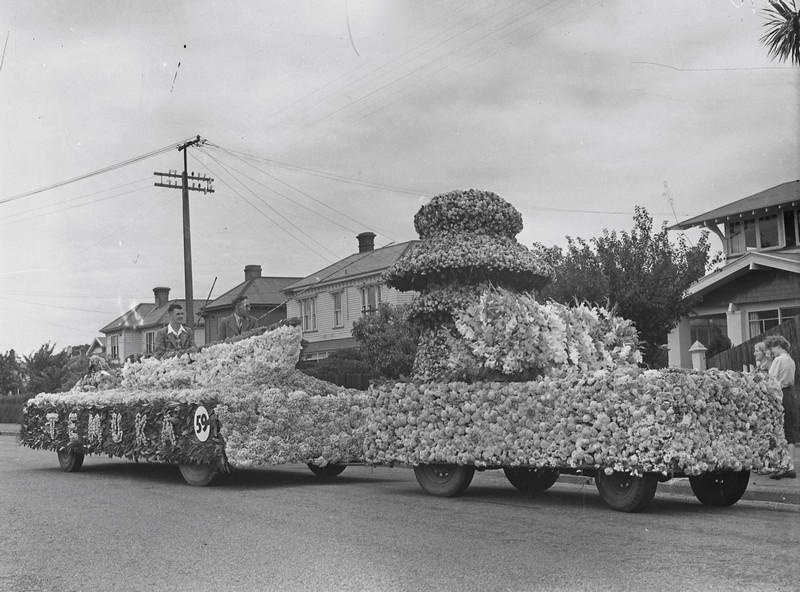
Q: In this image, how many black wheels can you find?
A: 7